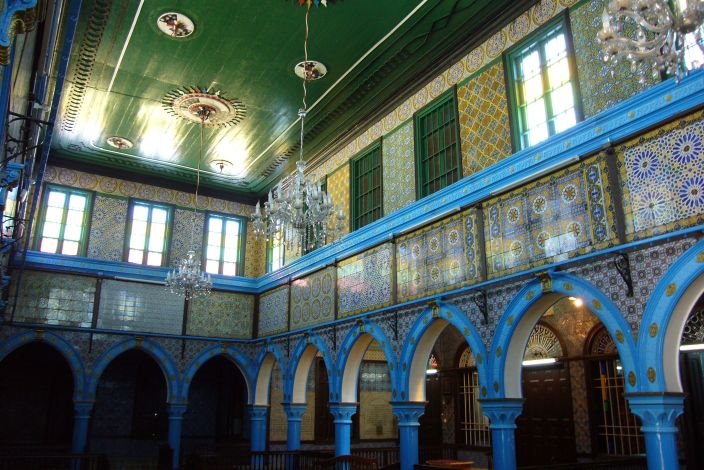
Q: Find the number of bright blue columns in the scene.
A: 8